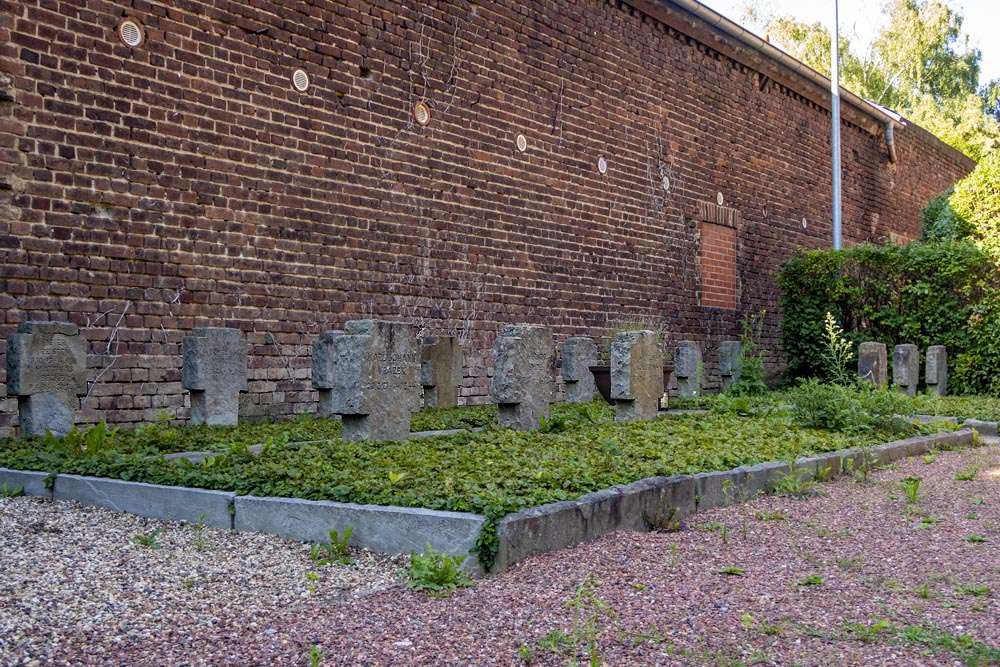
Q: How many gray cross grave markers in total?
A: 13